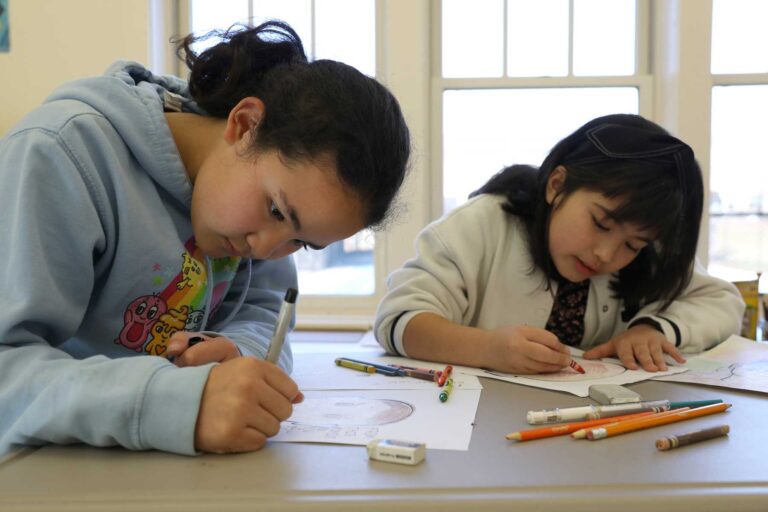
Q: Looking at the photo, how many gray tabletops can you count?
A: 1